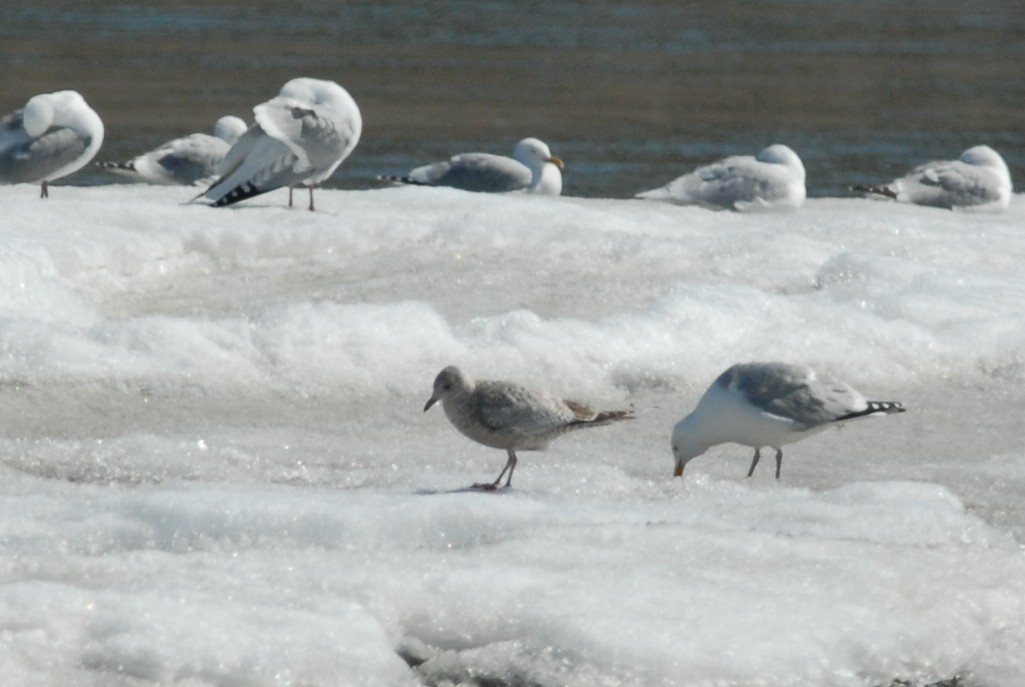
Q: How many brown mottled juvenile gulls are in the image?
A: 1